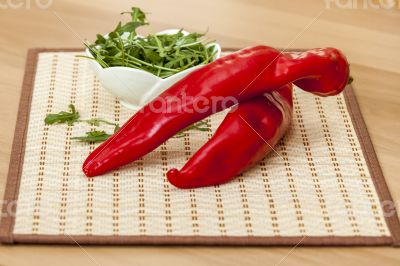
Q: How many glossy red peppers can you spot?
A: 2